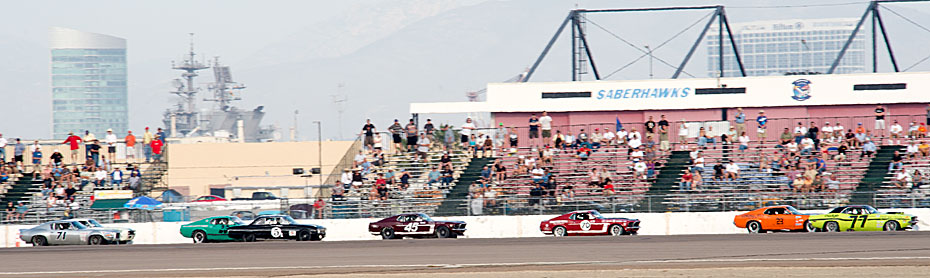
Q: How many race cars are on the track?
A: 8